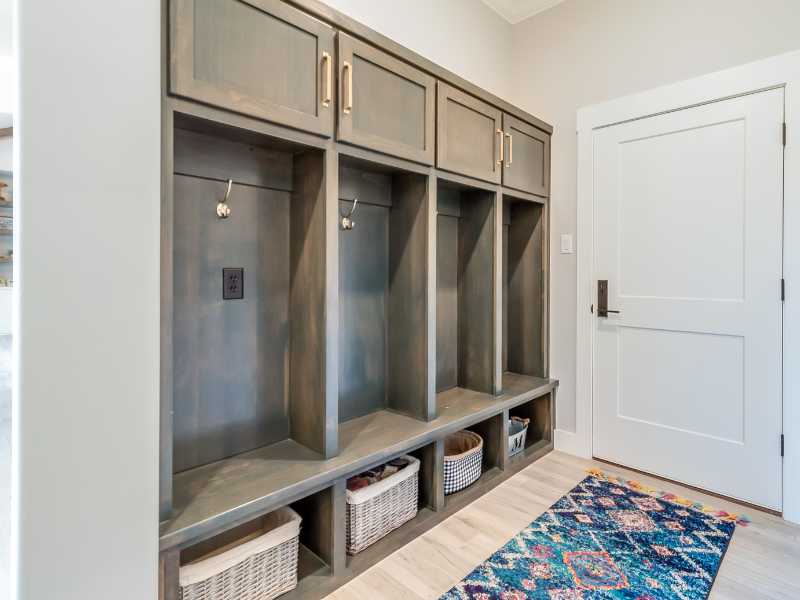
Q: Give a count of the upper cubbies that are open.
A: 0